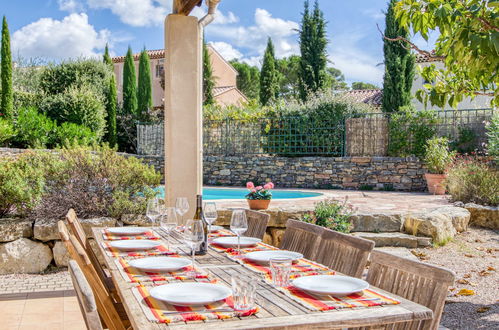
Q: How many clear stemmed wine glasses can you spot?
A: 6